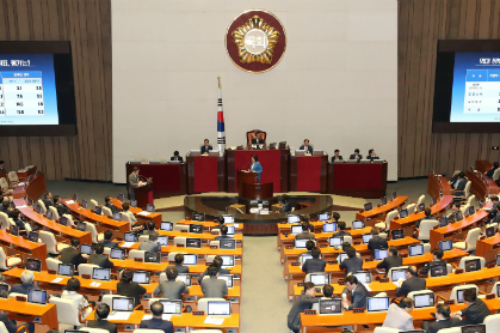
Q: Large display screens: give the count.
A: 2